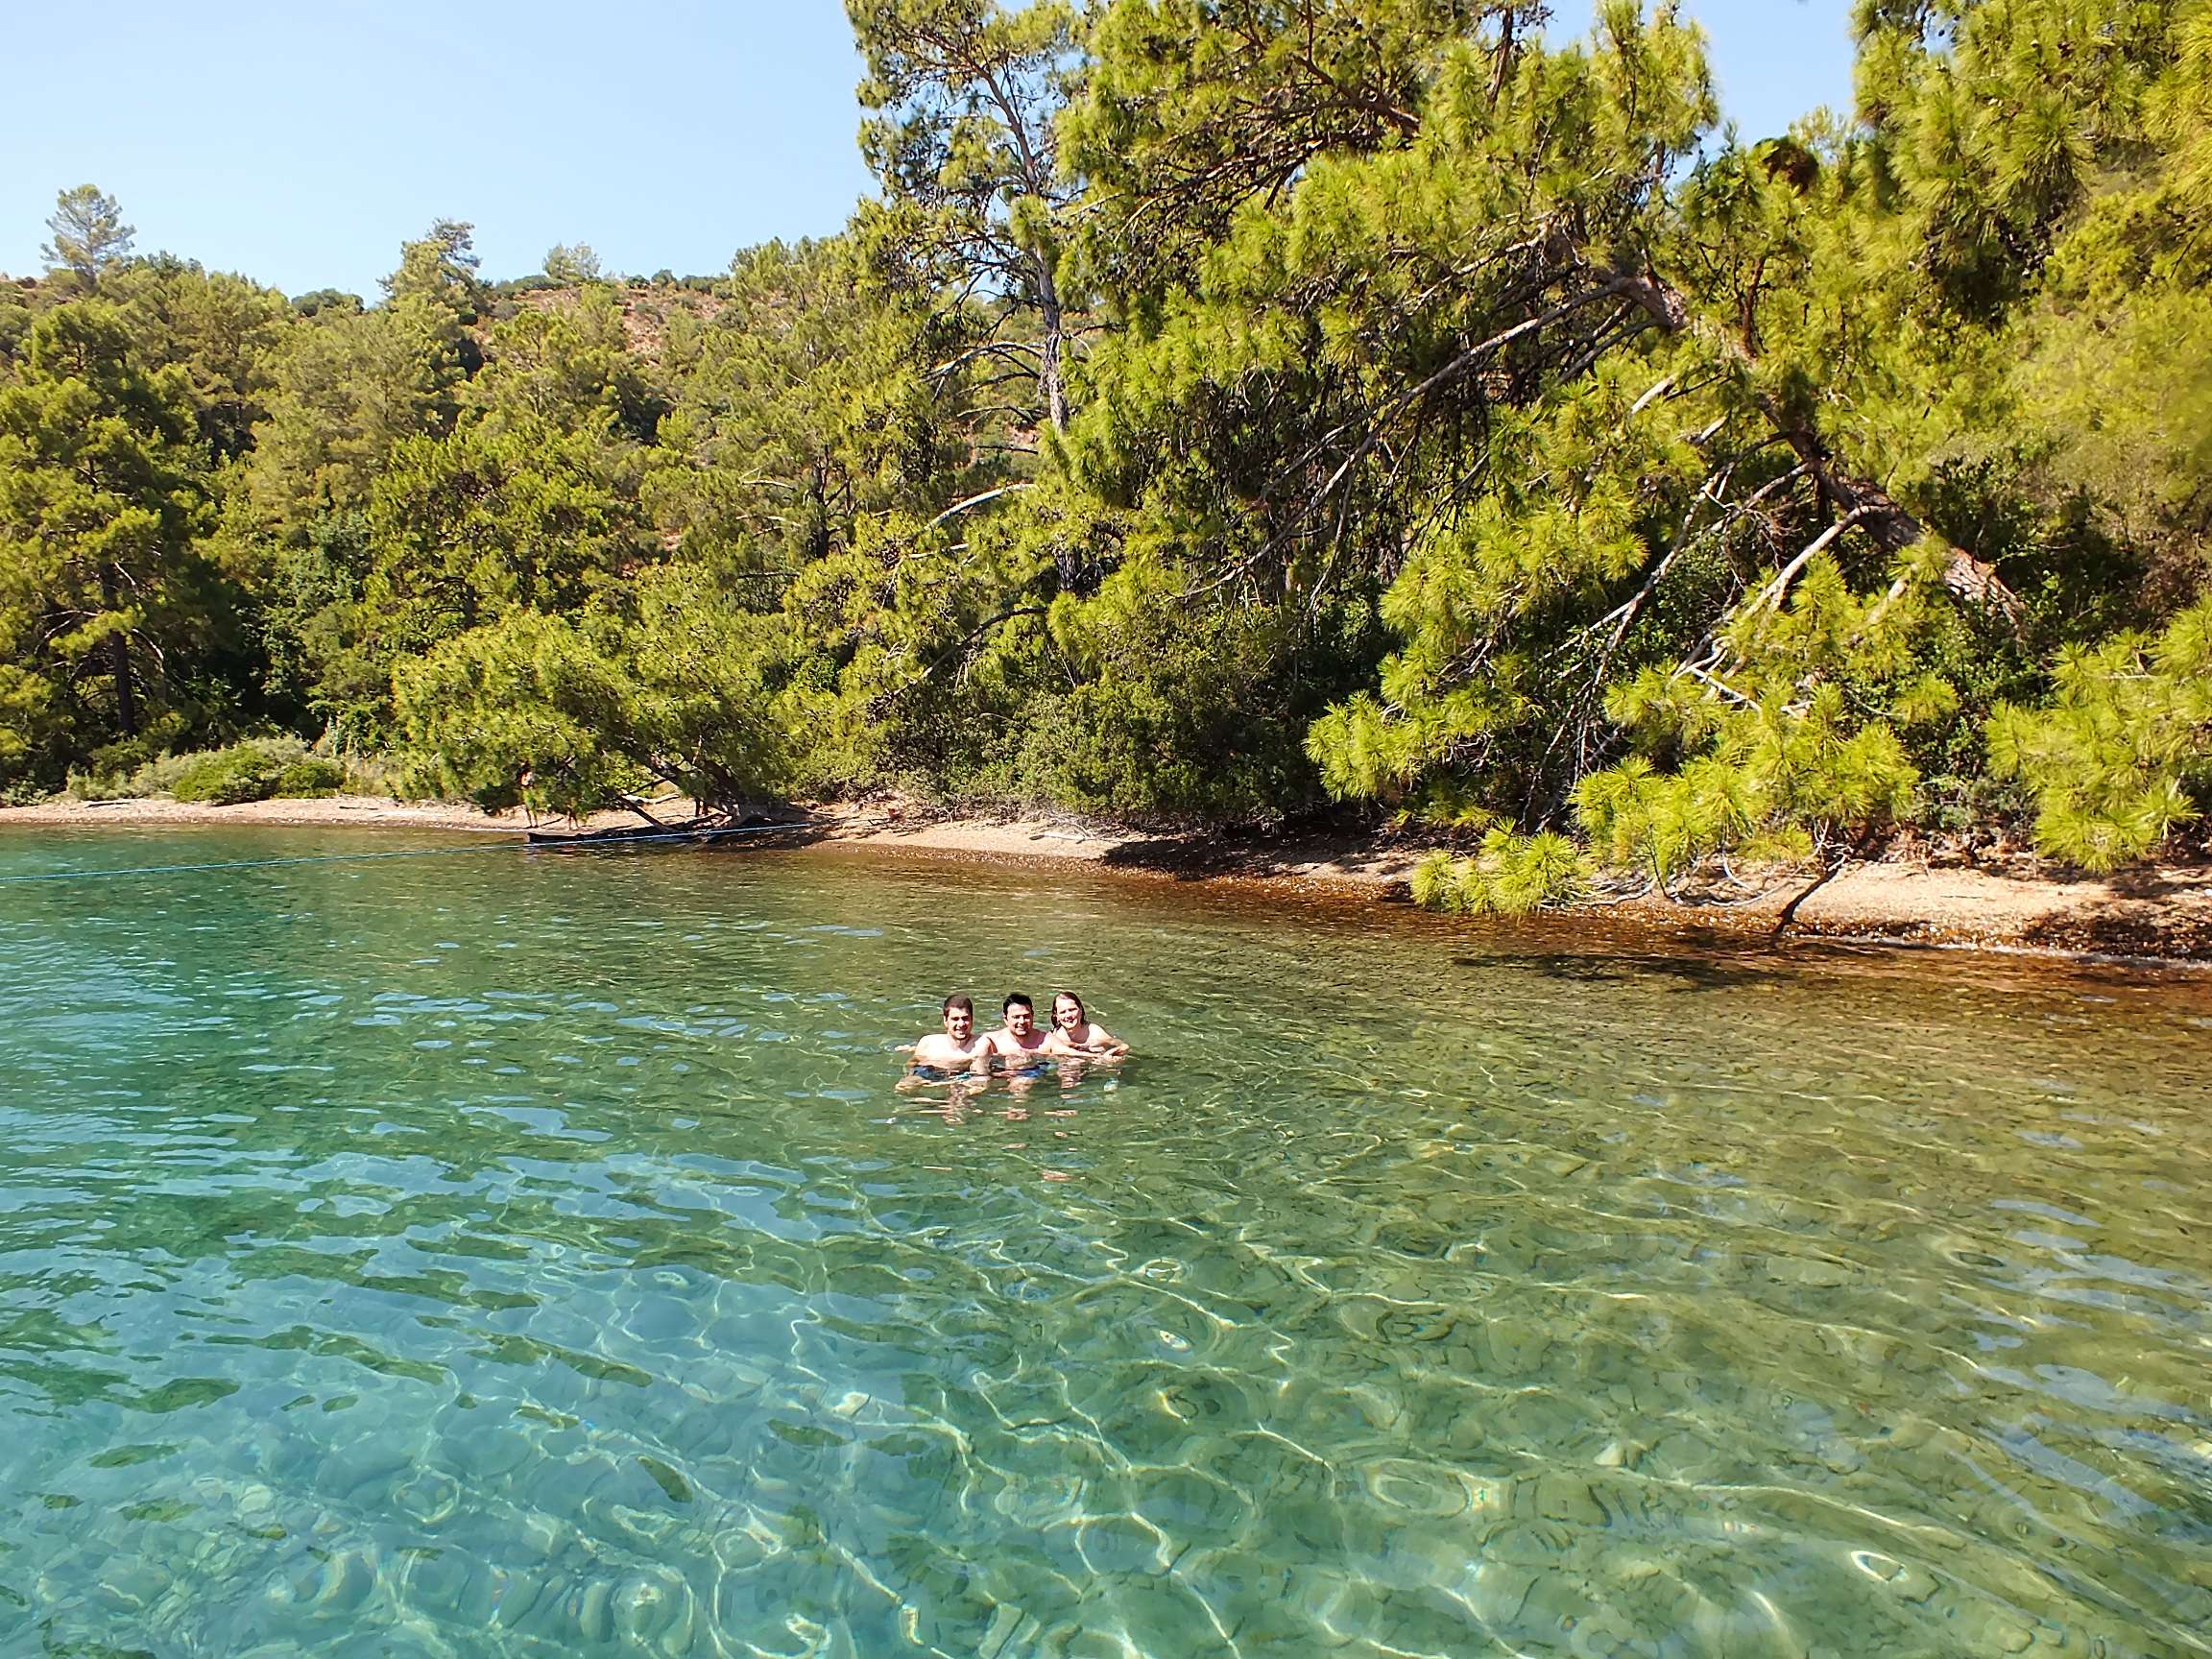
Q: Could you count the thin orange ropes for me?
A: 0